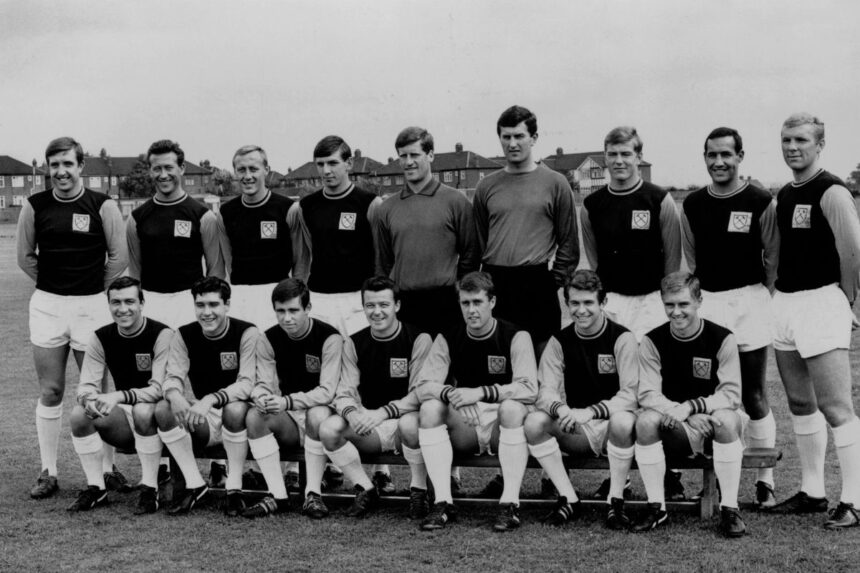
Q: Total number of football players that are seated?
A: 7